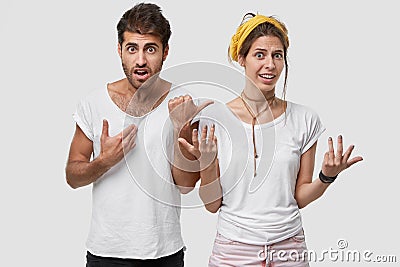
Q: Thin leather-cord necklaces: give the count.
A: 1